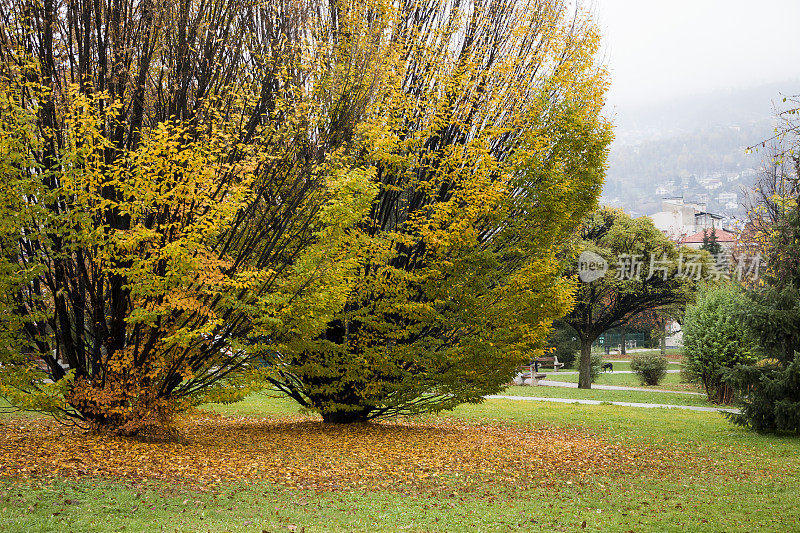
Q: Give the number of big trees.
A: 2